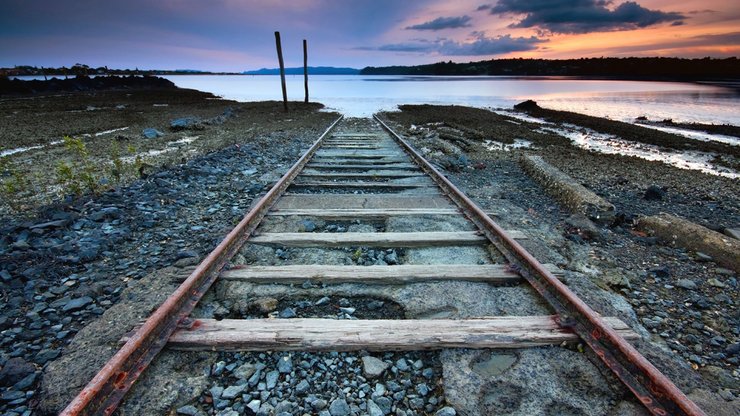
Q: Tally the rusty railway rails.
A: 2